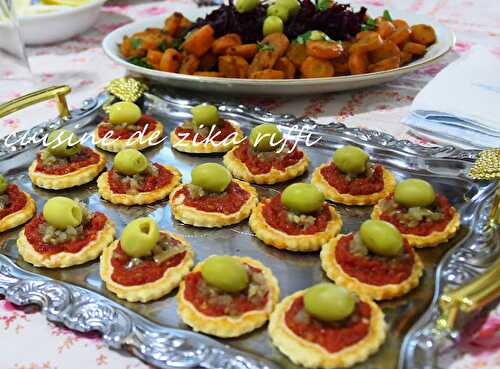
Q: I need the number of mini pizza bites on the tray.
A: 15